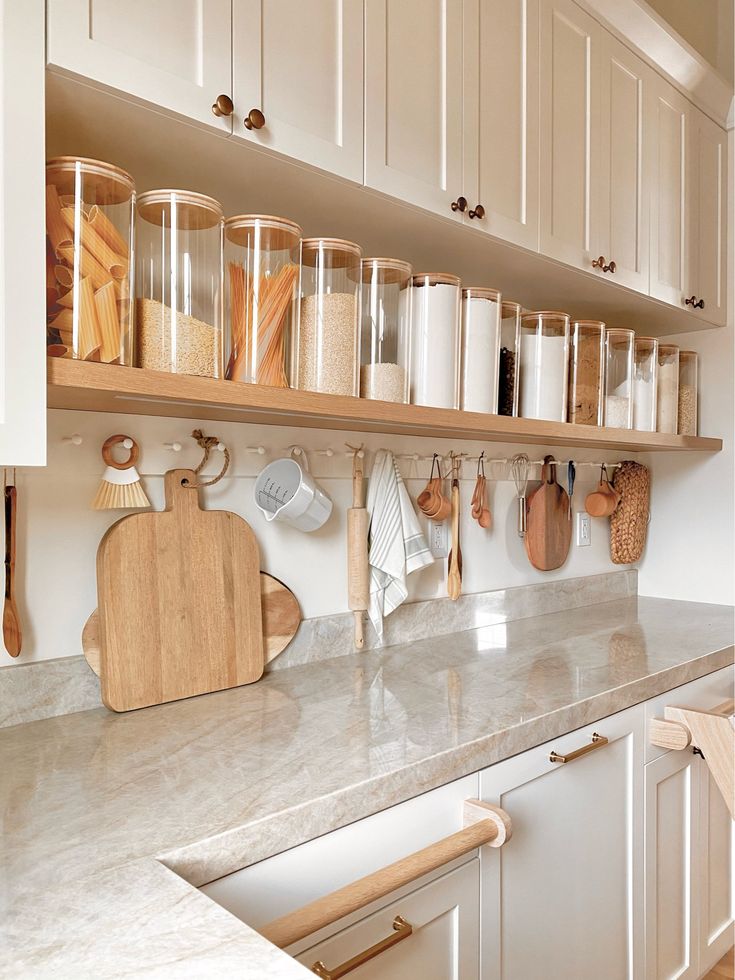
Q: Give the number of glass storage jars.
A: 14